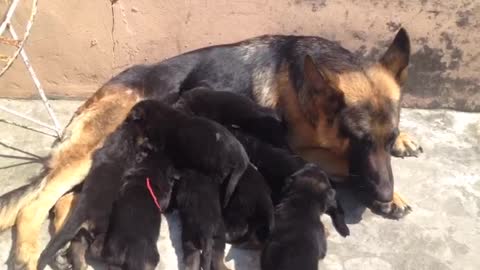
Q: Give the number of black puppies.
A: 8